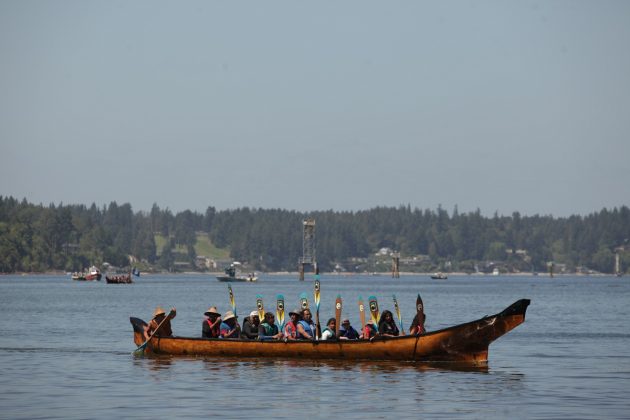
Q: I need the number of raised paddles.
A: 10